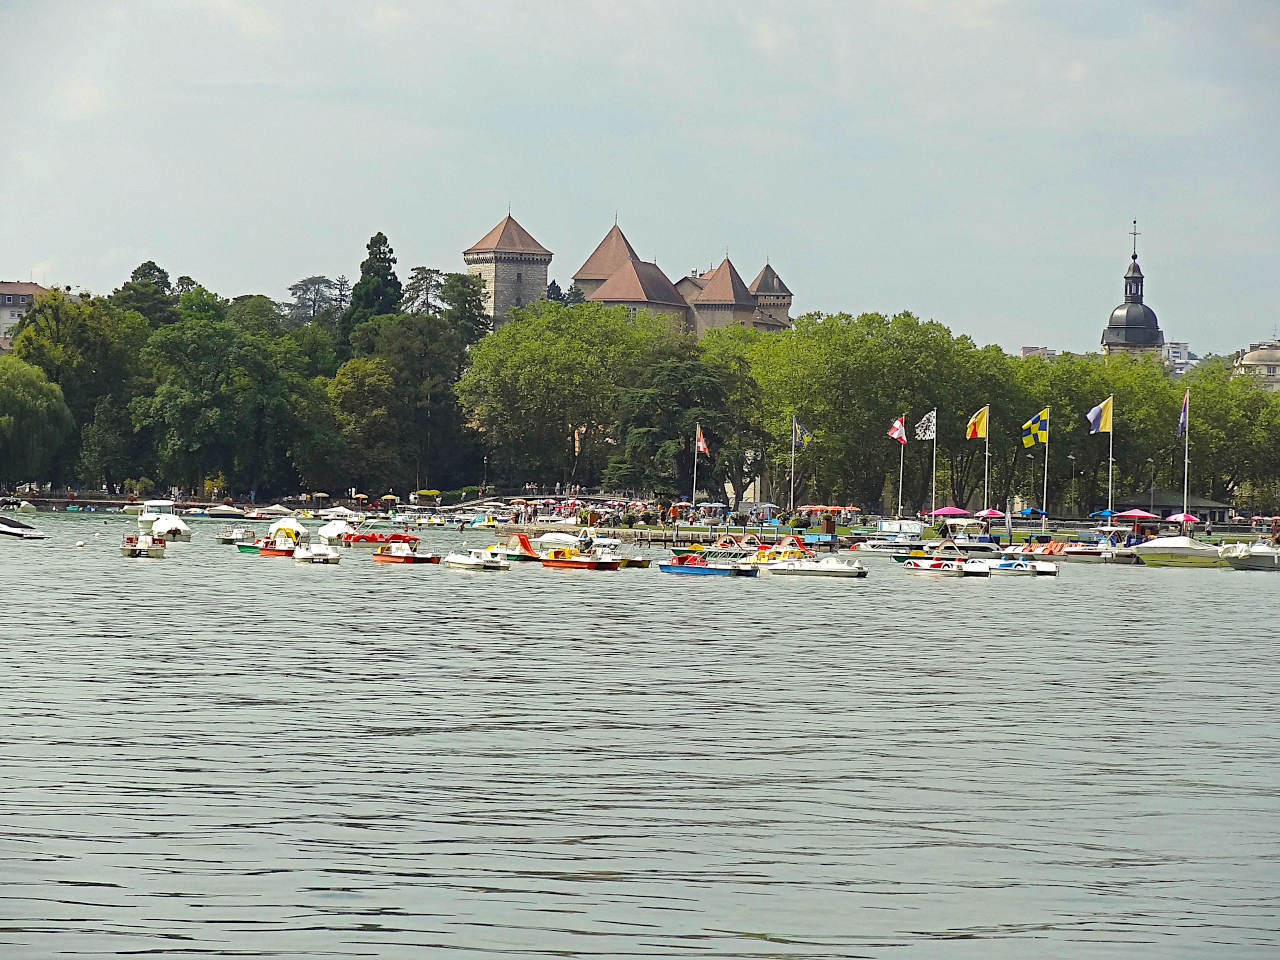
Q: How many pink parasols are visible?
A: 4